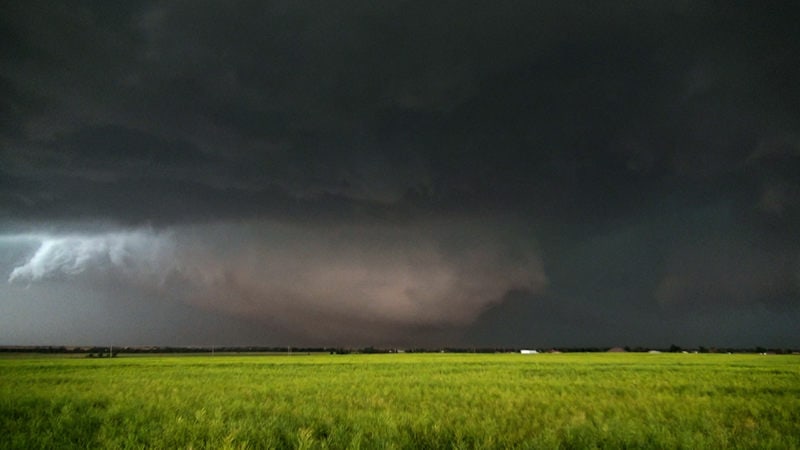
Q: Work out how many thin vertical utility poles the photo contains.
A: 3